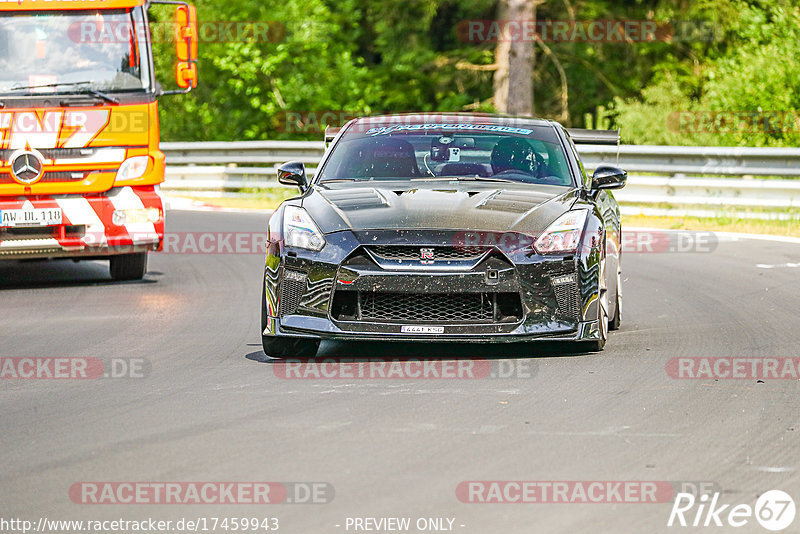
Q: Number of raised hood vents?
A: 2